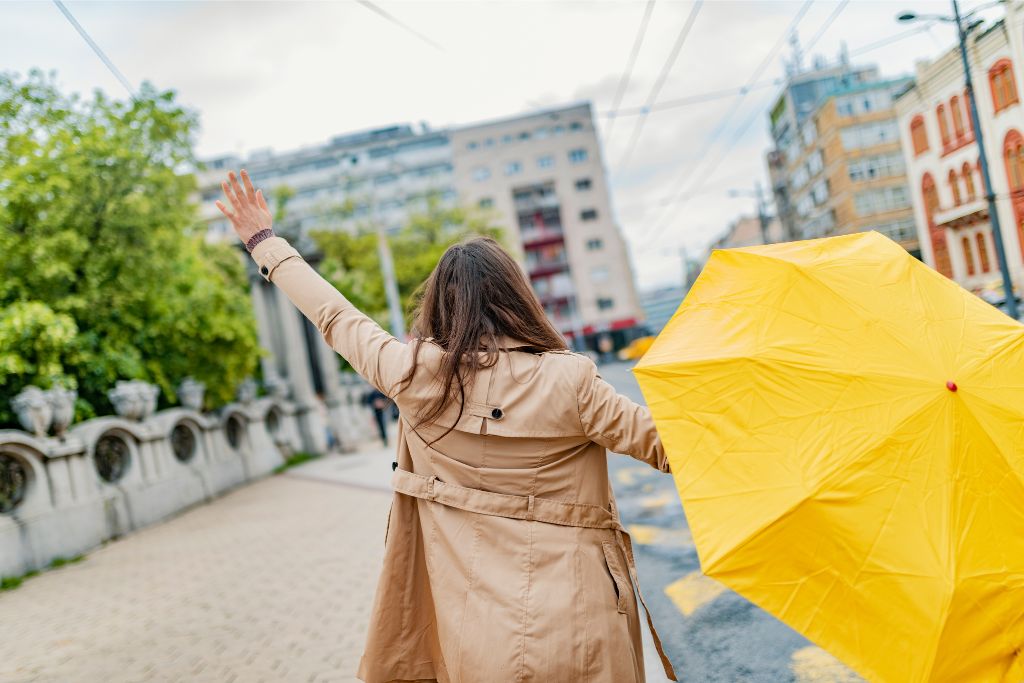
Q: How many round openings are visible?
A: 5